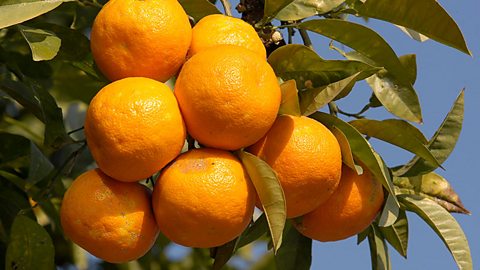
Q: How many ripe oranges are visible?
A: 8